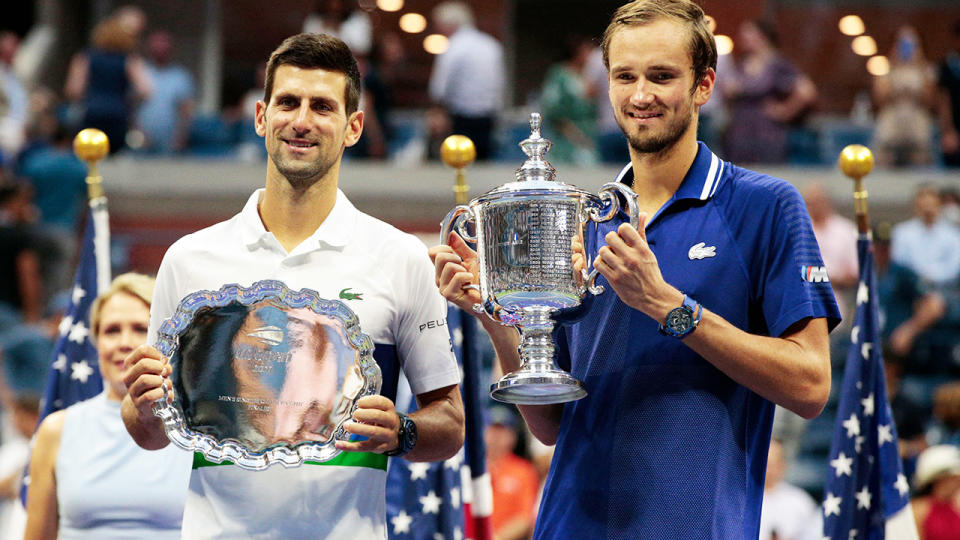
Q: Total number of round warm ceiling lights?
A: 8